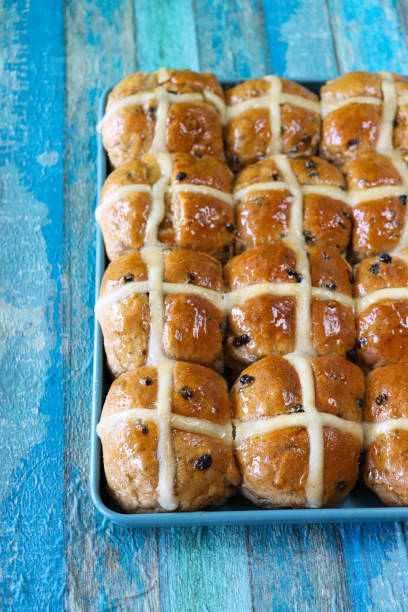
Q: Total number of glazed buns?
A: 12